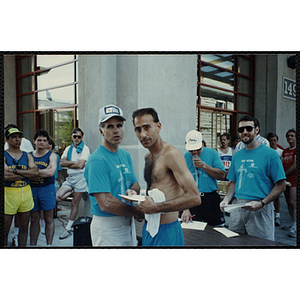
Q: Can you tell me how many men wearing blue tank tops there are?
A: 2